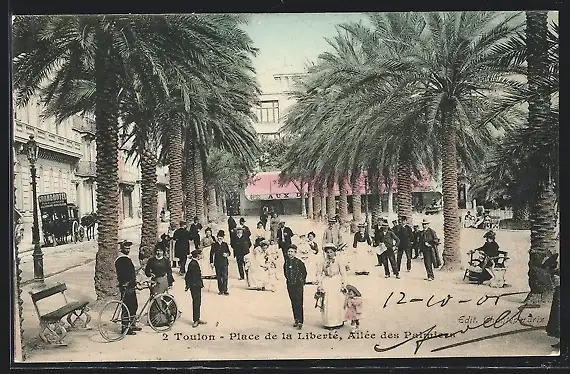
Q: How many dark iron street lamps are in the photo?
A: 1